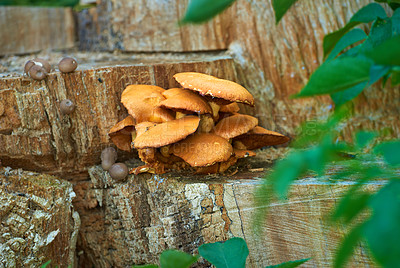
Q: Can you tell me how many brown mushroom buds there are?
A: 7